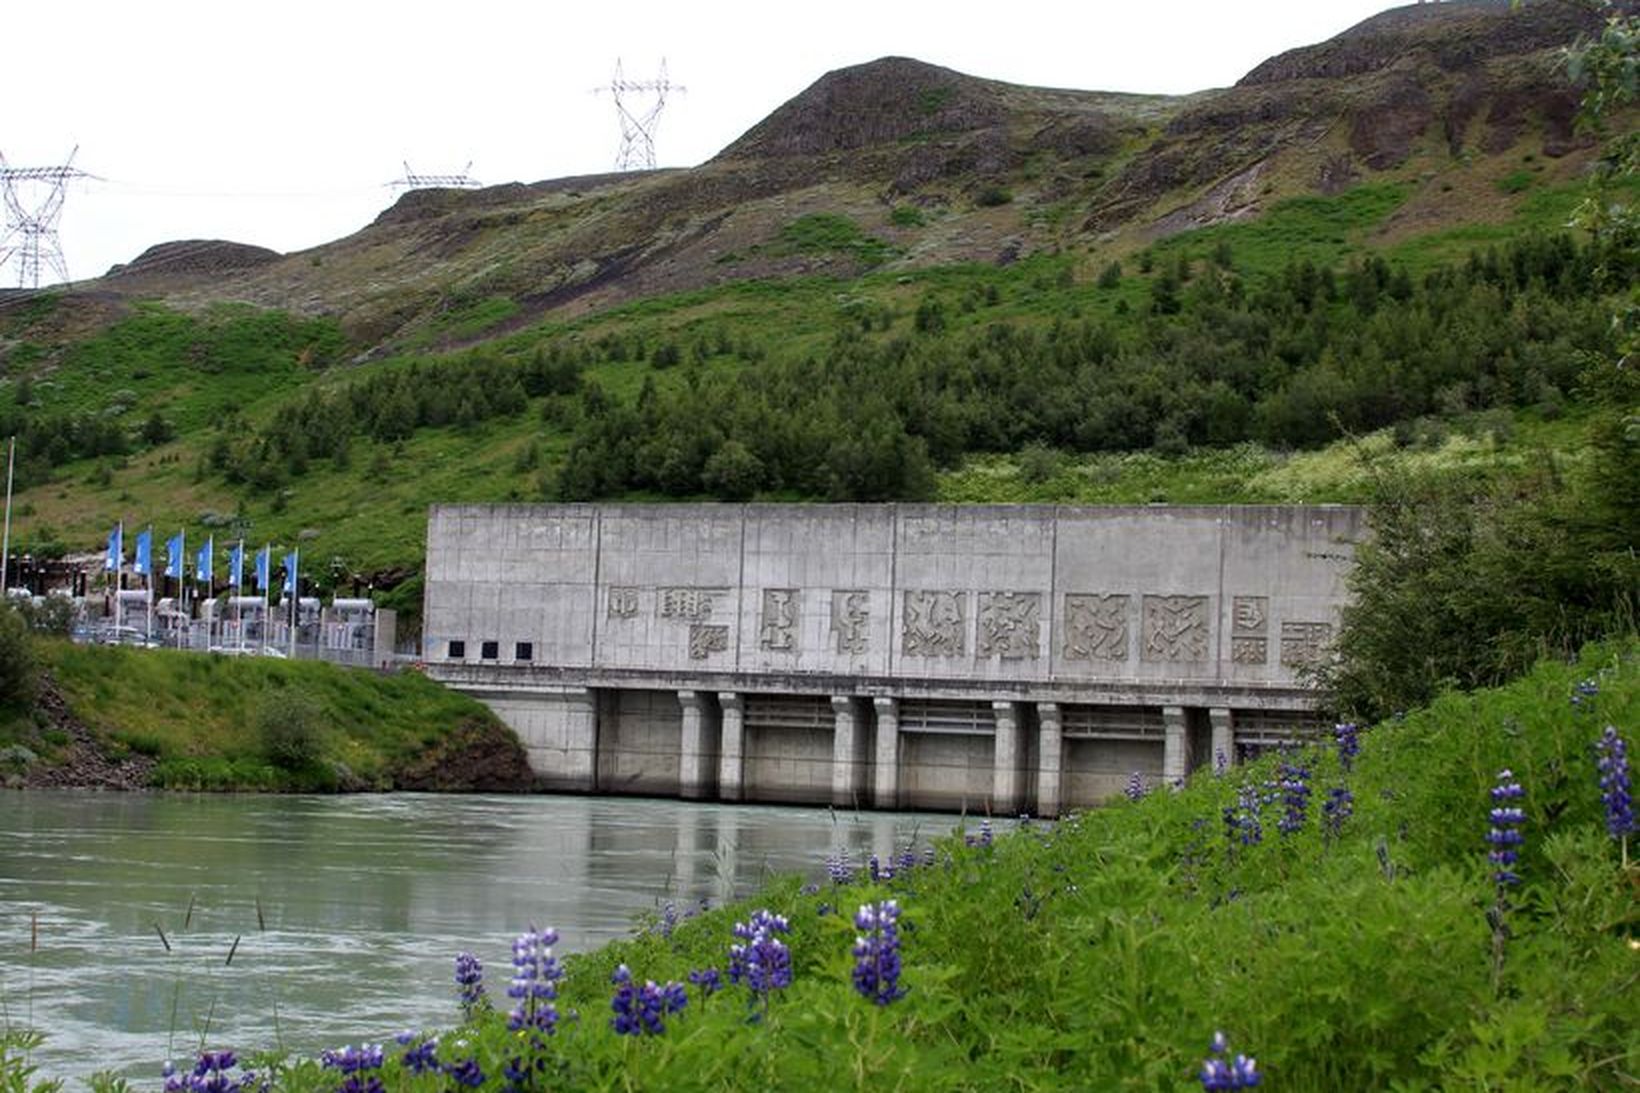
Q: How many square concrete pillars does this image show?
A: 8